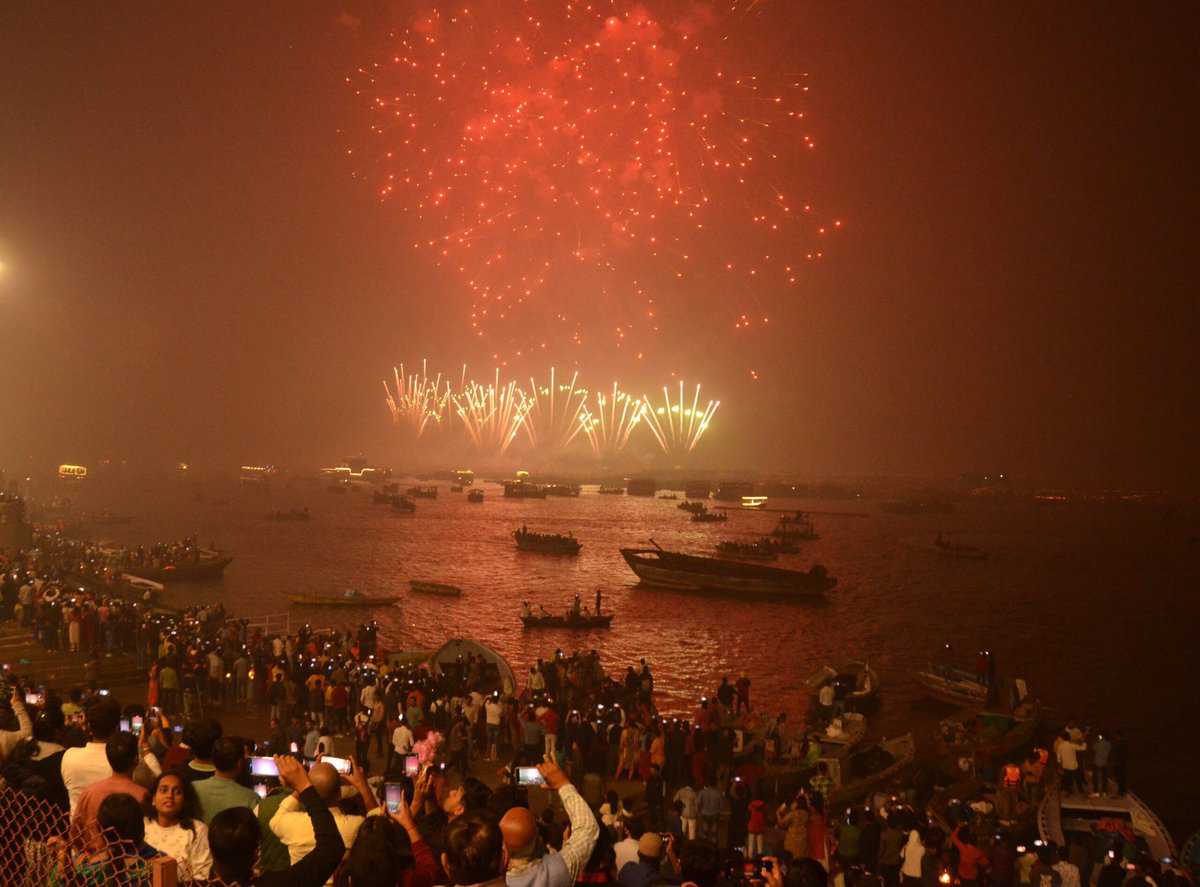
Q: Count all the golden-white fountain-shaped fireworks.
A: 5